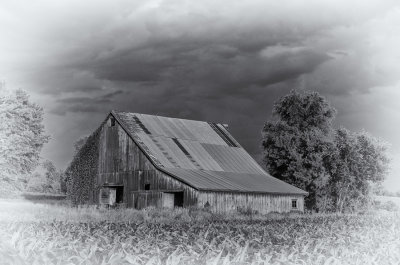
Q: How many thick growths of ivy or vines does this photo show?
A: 1